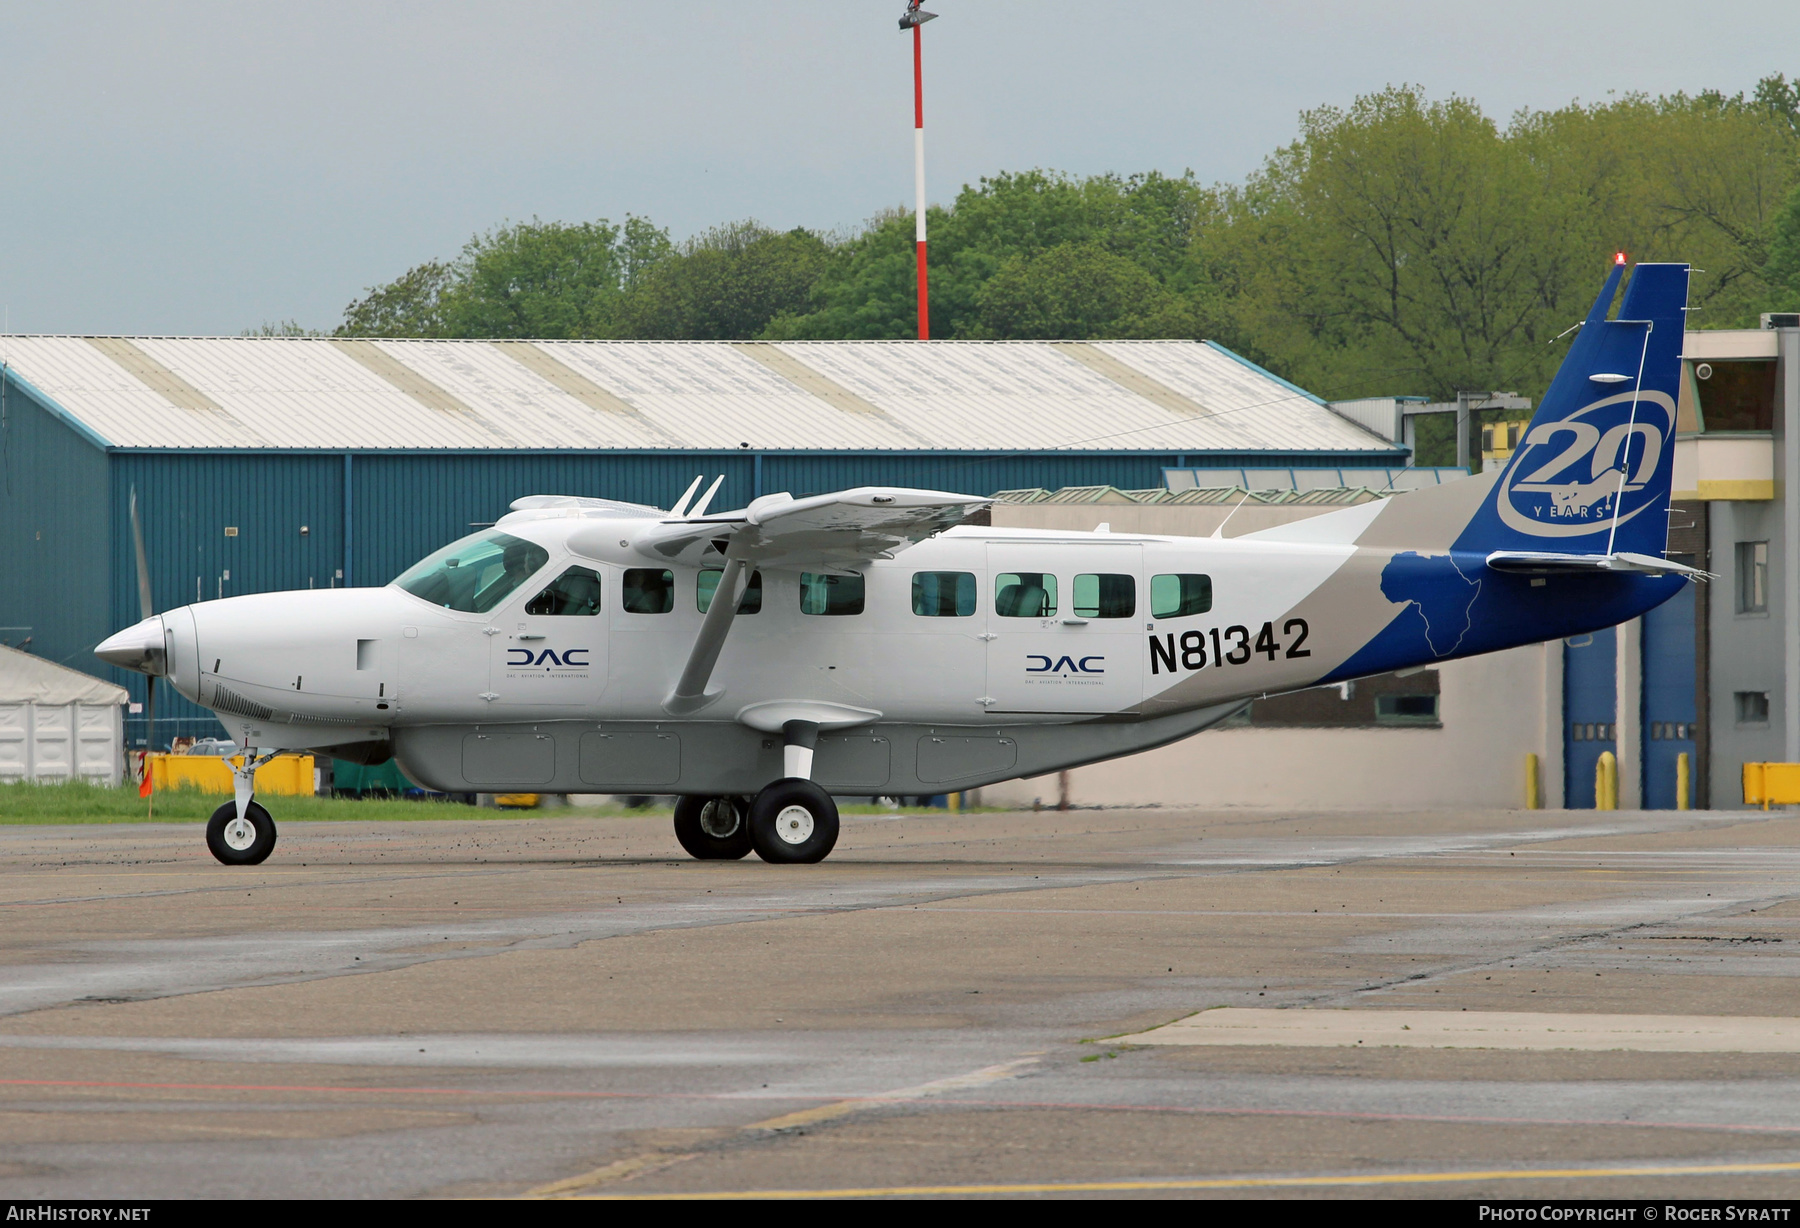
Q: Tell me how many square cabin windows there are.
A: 7